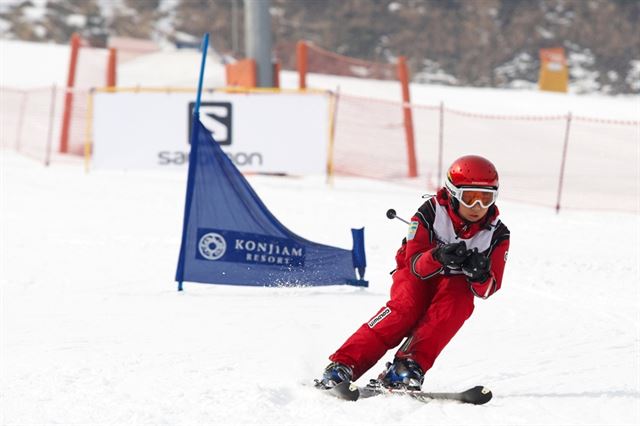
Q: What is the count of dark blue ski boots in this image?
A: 2